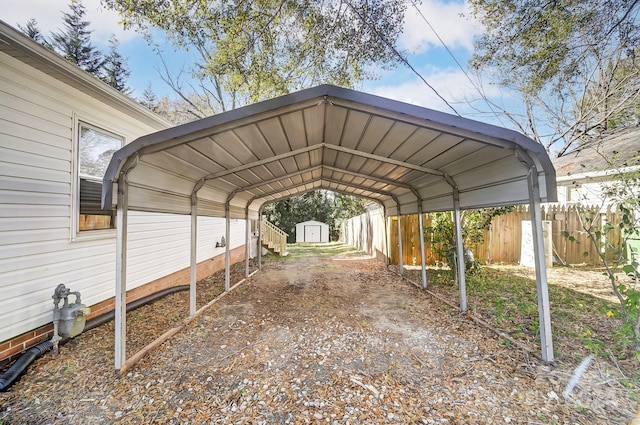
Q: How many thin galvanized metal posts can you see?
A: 10